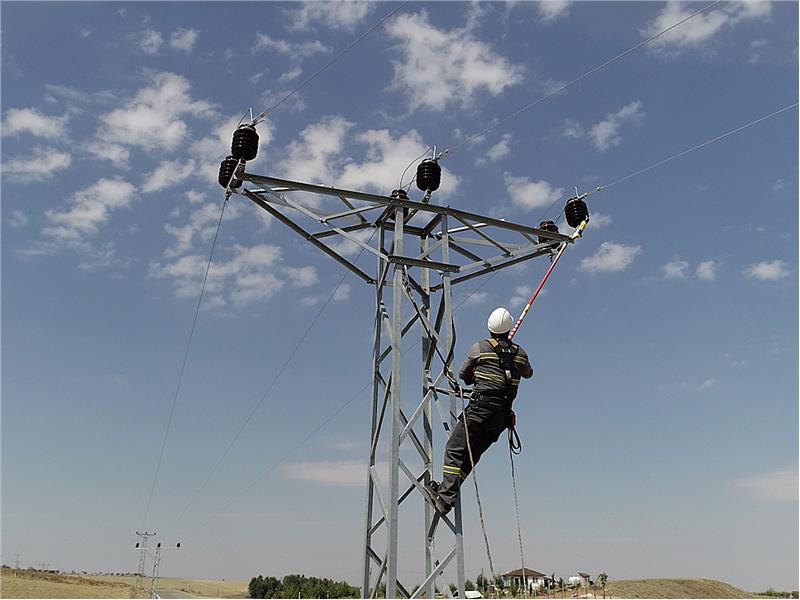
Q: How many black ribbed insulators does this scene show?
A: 6